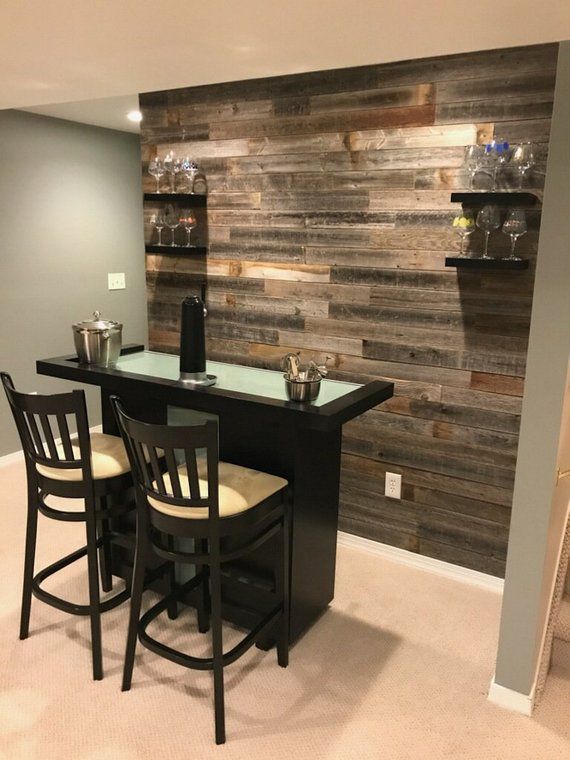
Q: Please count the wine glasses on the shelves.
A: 12